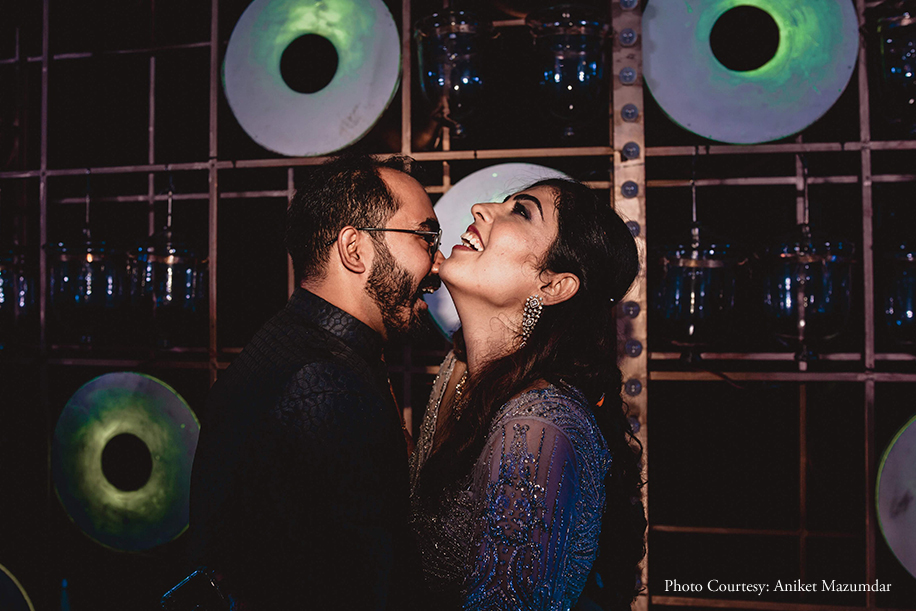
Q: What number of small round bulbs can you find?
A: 11